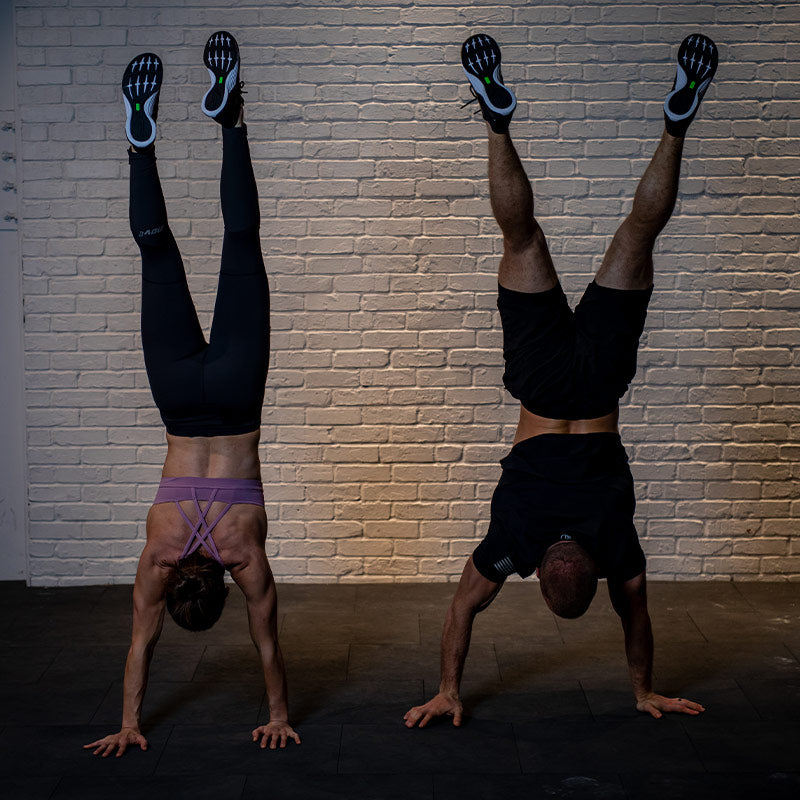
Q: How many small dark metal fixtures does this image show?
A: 4